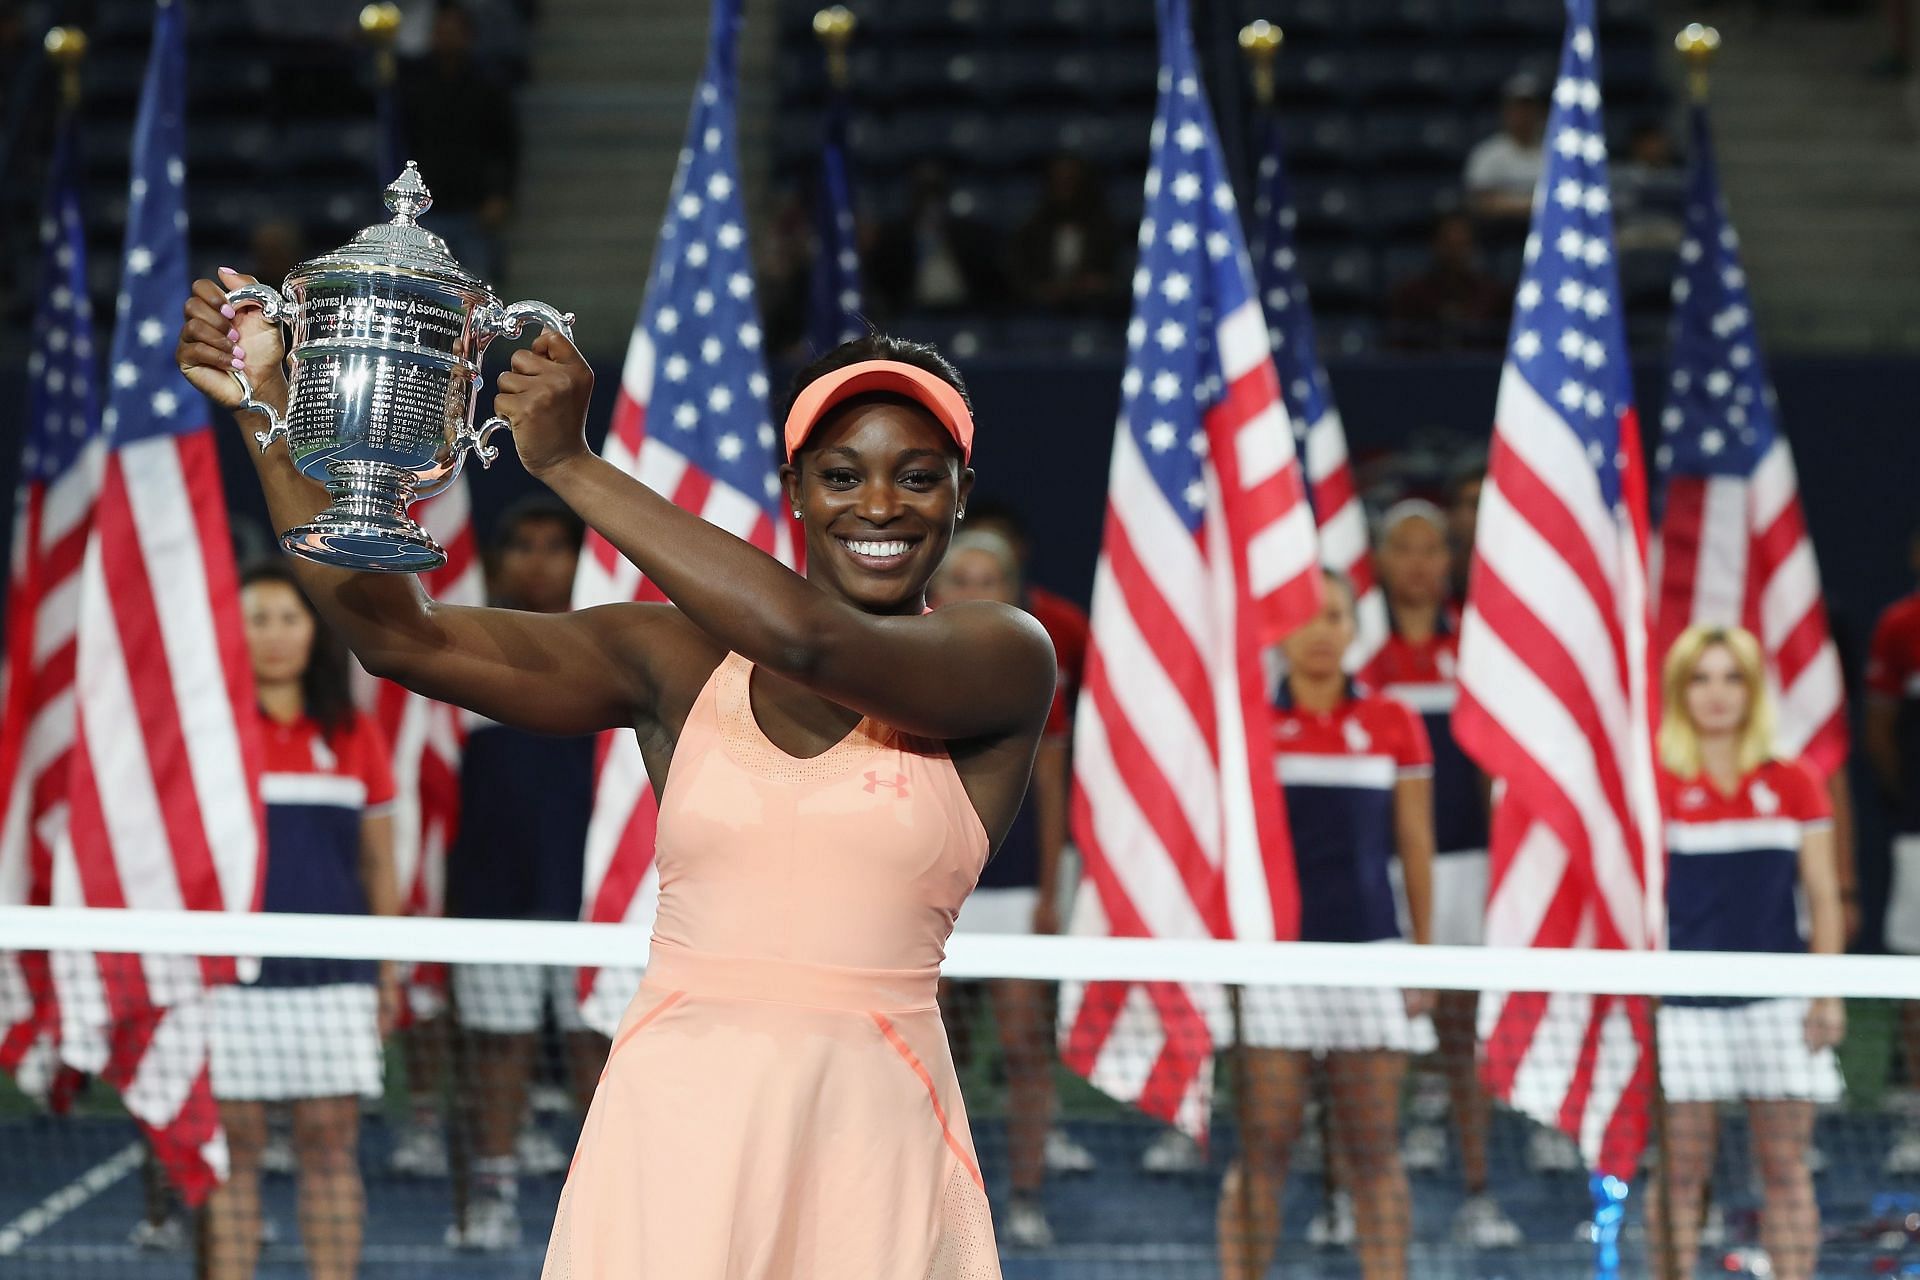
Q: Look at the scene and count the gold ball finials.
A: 5